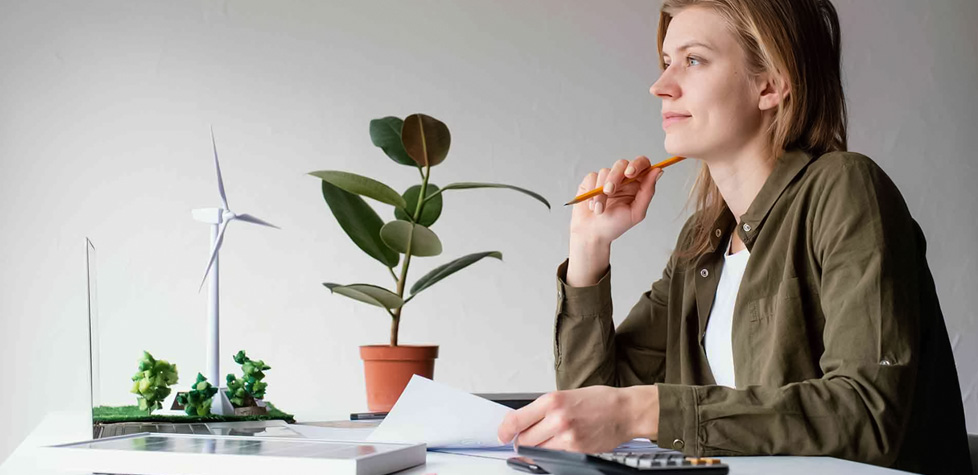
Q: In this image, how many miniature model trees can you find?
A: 3